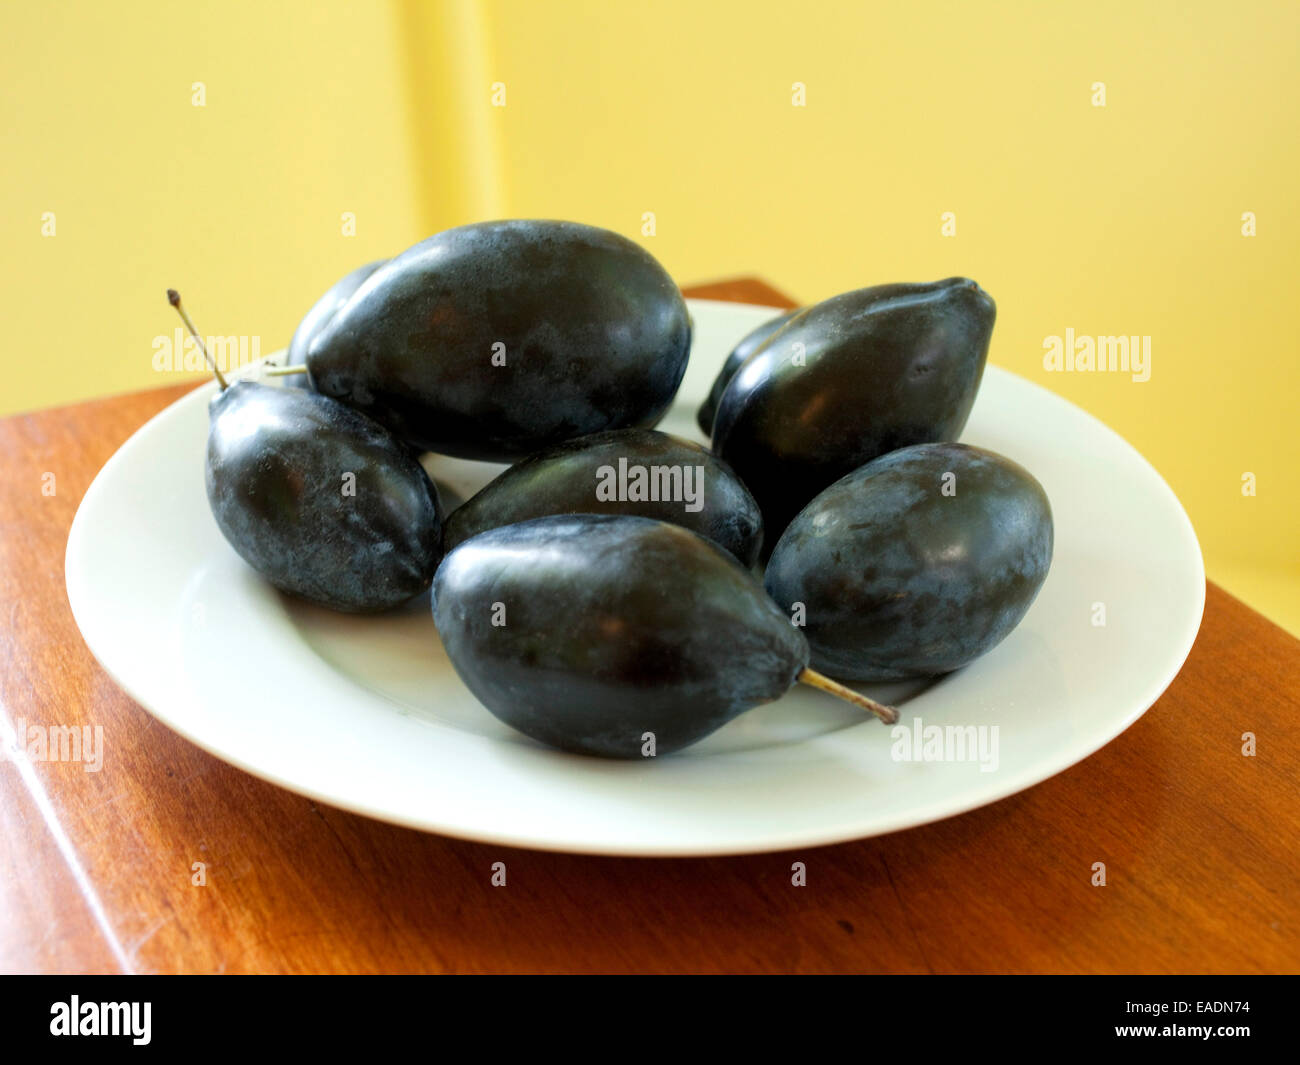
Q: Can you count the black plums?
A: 8